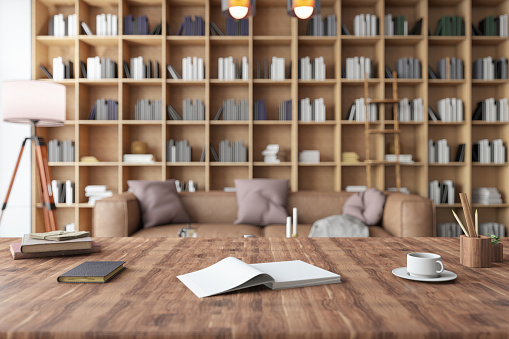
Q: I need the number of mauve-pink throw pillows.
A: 3